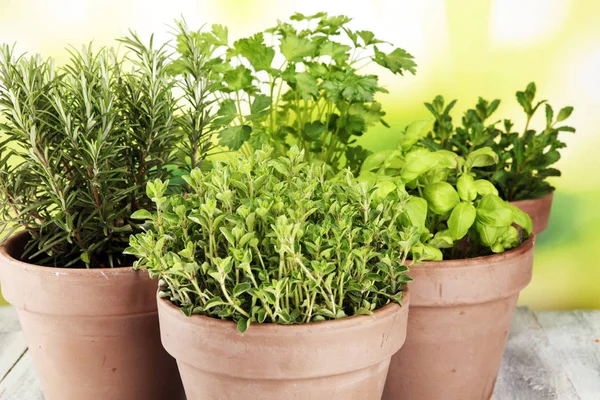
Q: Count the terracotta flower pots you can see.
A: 4